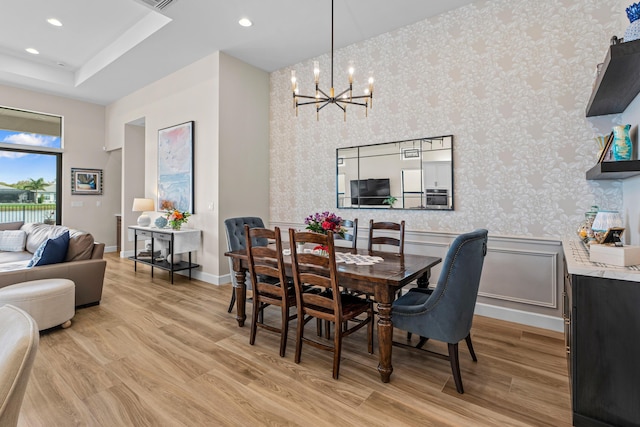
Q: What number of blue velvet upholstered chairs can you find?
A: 2